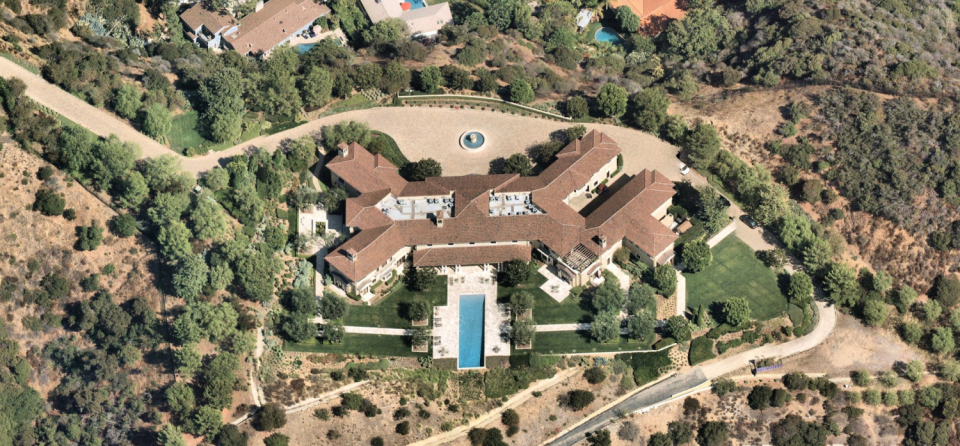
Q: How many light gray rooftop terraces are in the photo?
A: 2